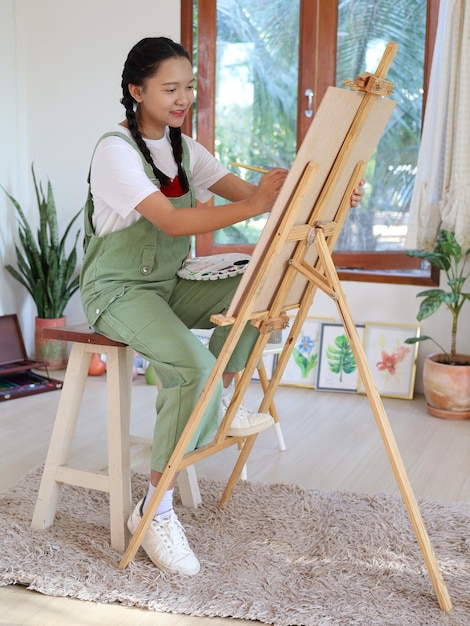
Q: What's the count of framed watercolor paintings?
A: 3